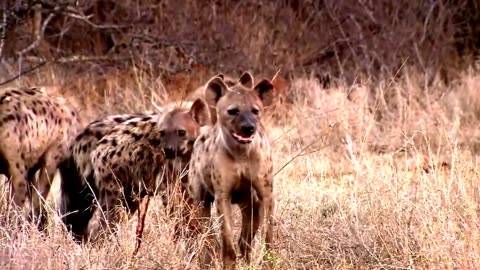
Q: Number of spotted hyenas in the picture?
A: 4